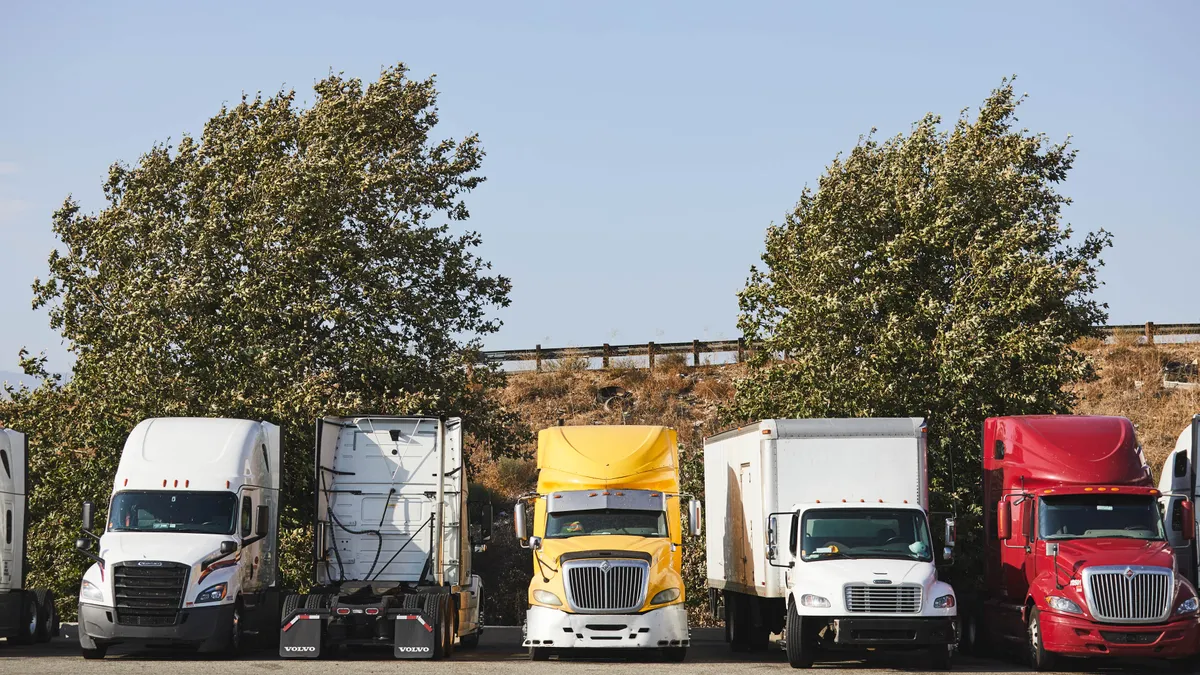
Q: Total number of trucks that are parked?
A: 7